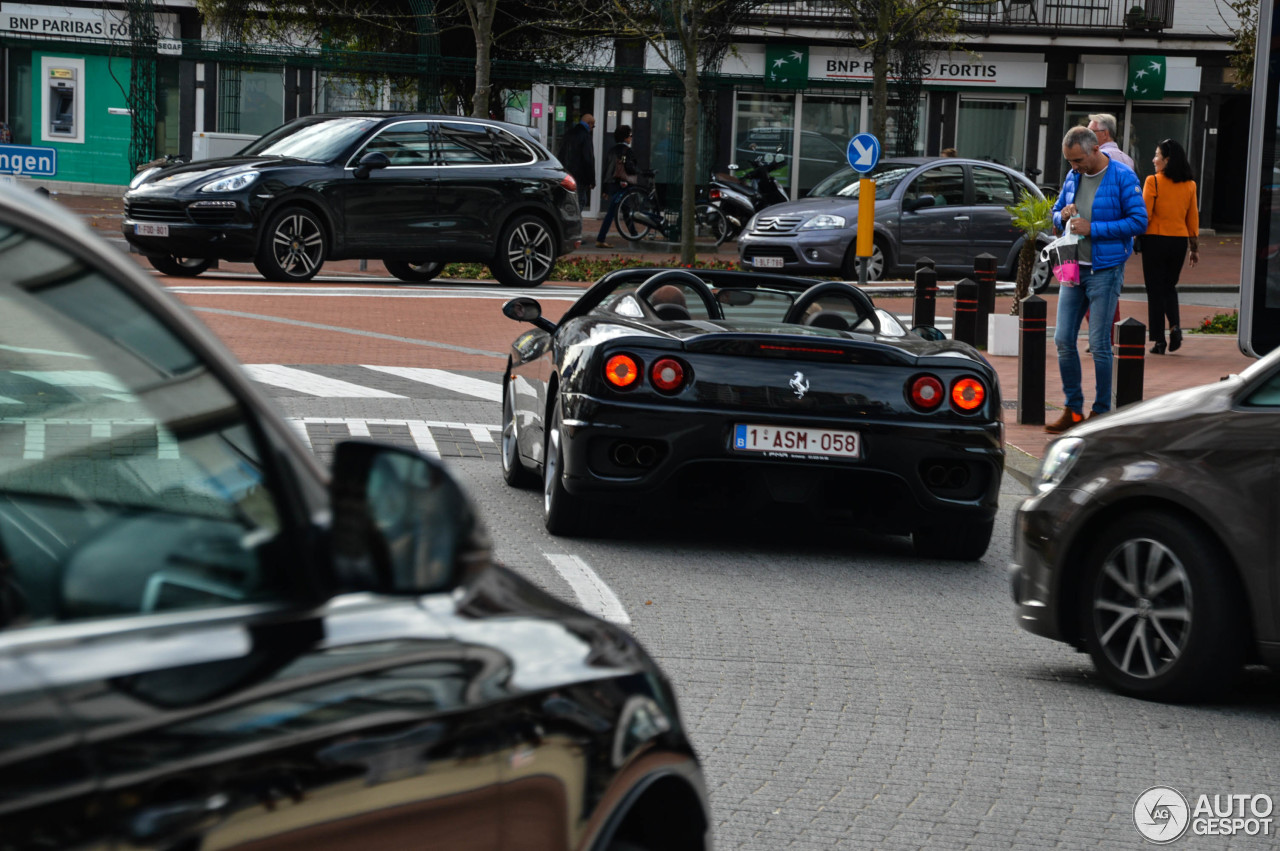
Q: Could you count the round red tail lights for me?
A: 4